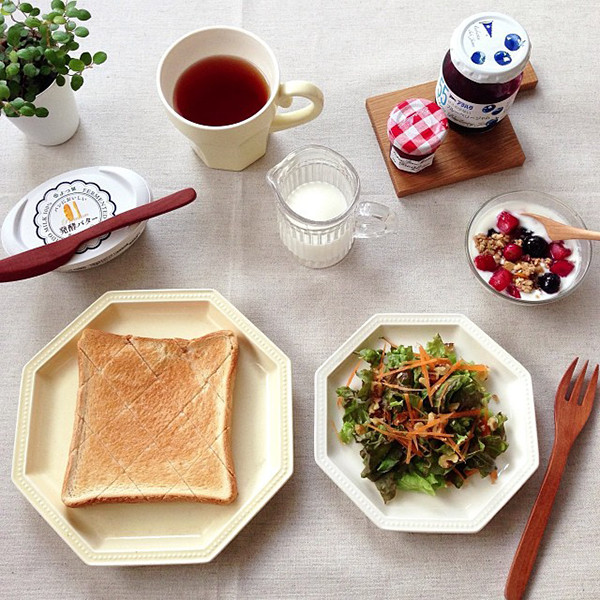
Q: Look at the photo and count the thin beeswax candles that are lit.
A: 0